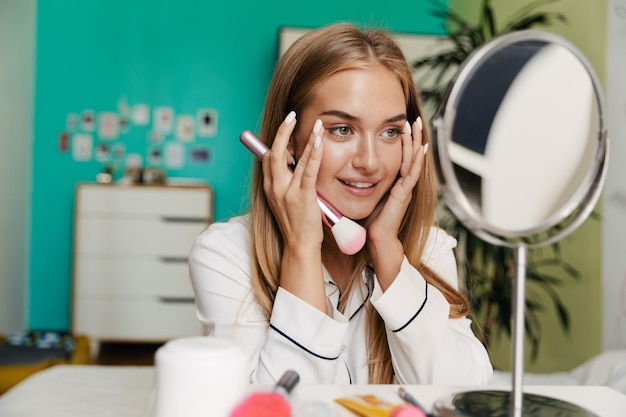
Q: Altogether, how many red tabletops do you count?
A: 0